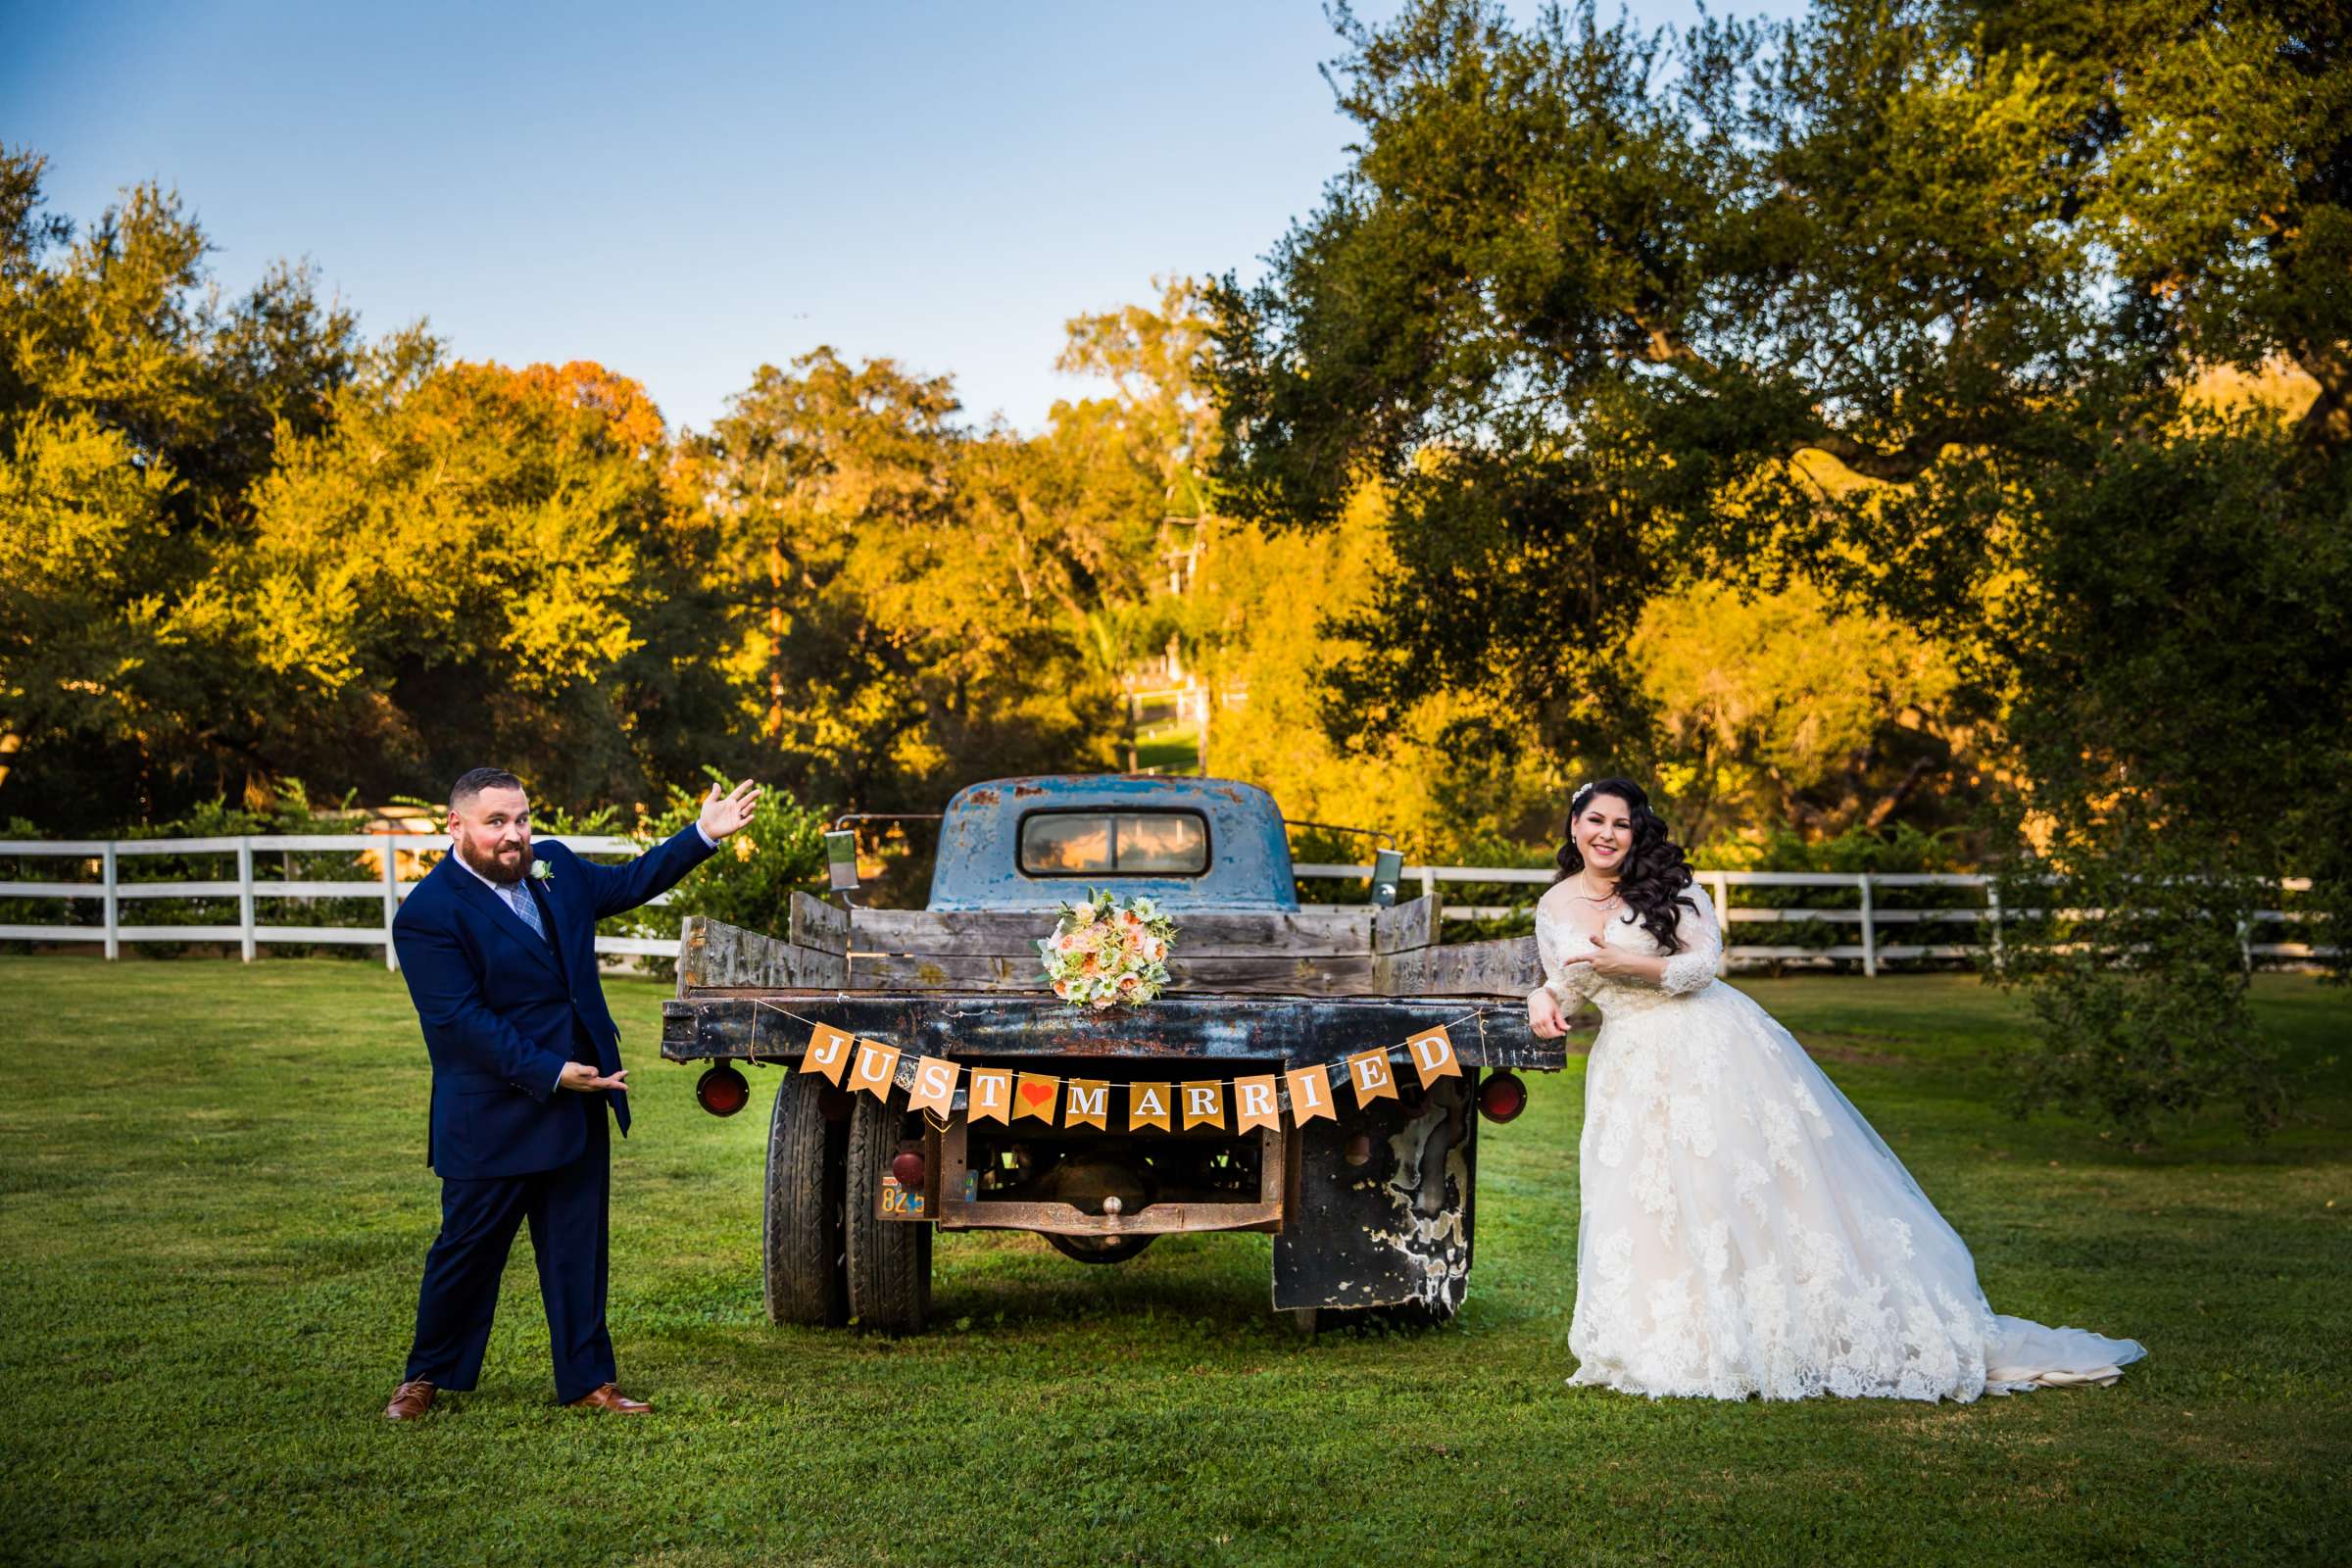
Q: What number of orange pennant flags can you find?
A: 12